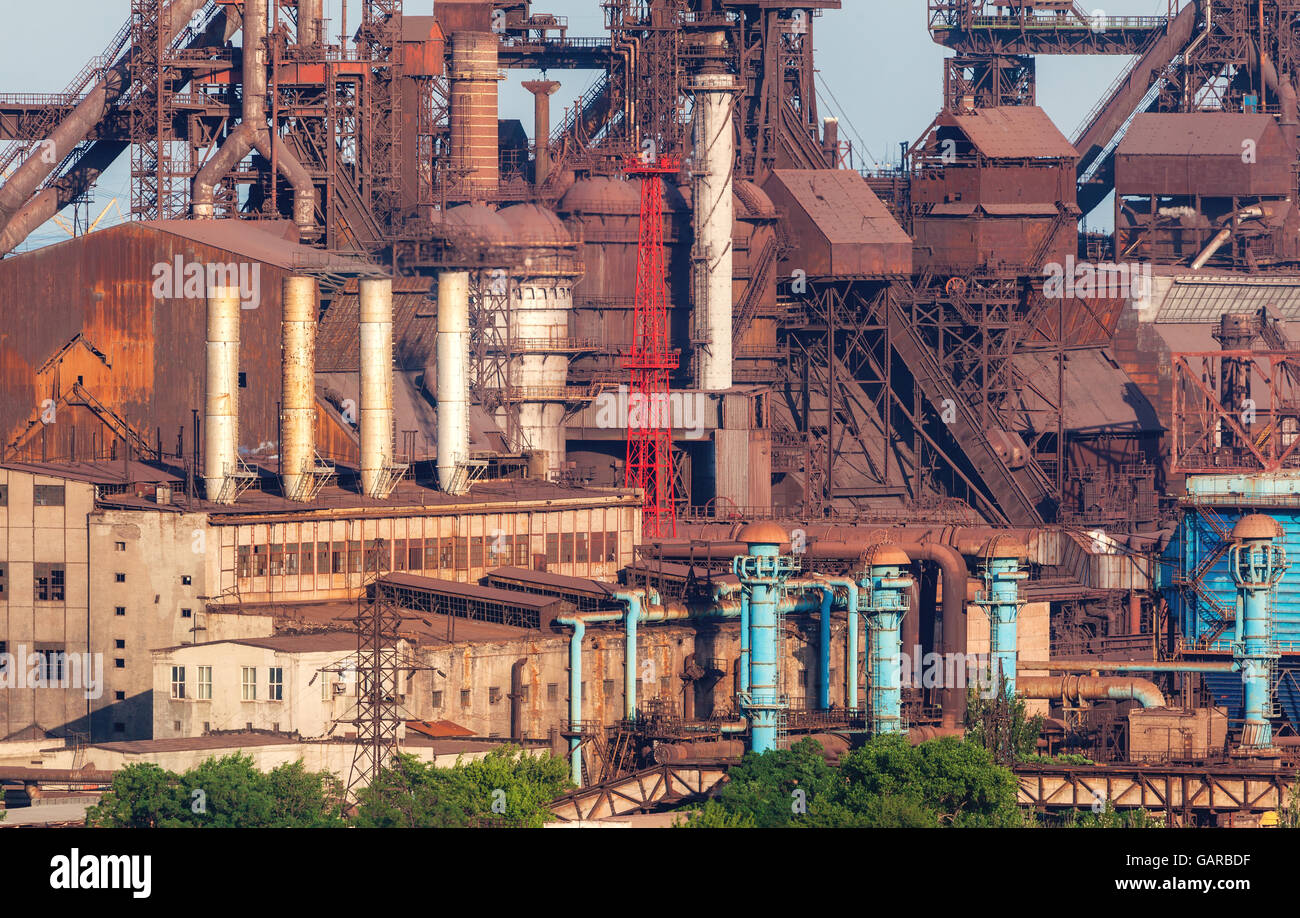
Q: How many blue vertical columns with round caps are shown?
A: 4